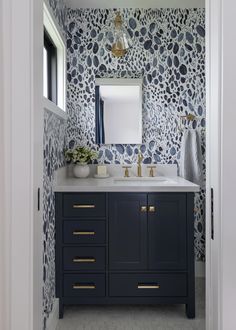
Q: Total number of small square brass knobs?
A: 2